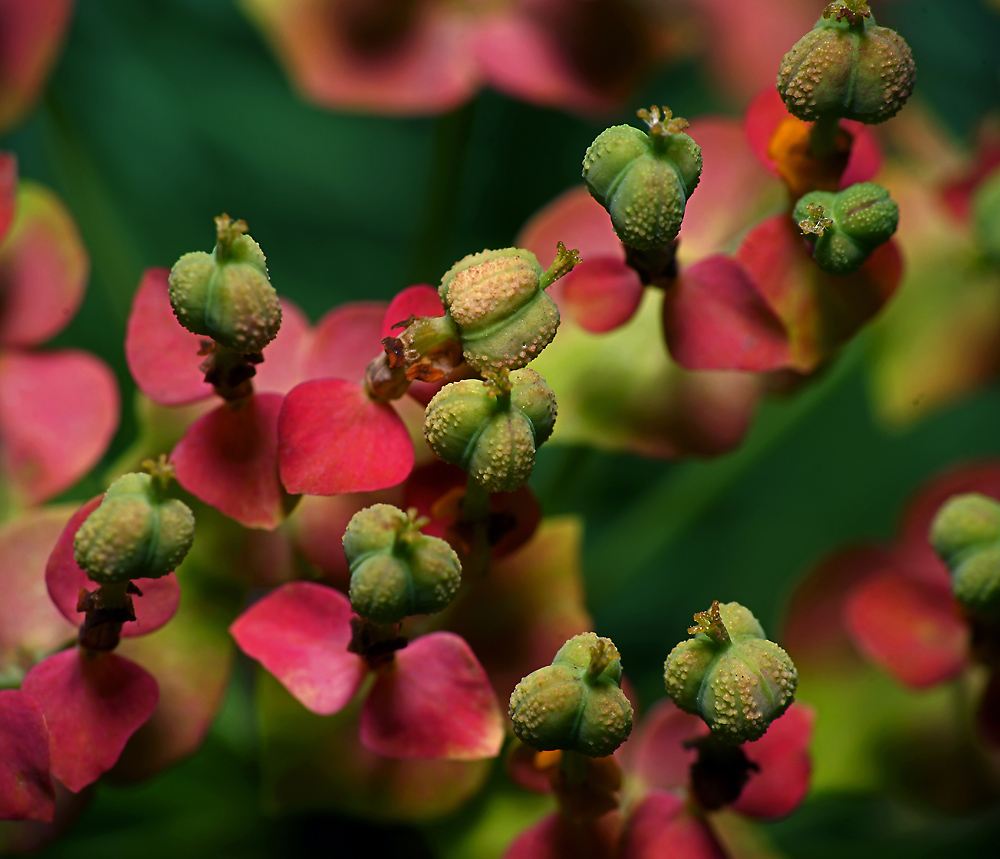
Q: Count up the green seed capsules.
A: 11